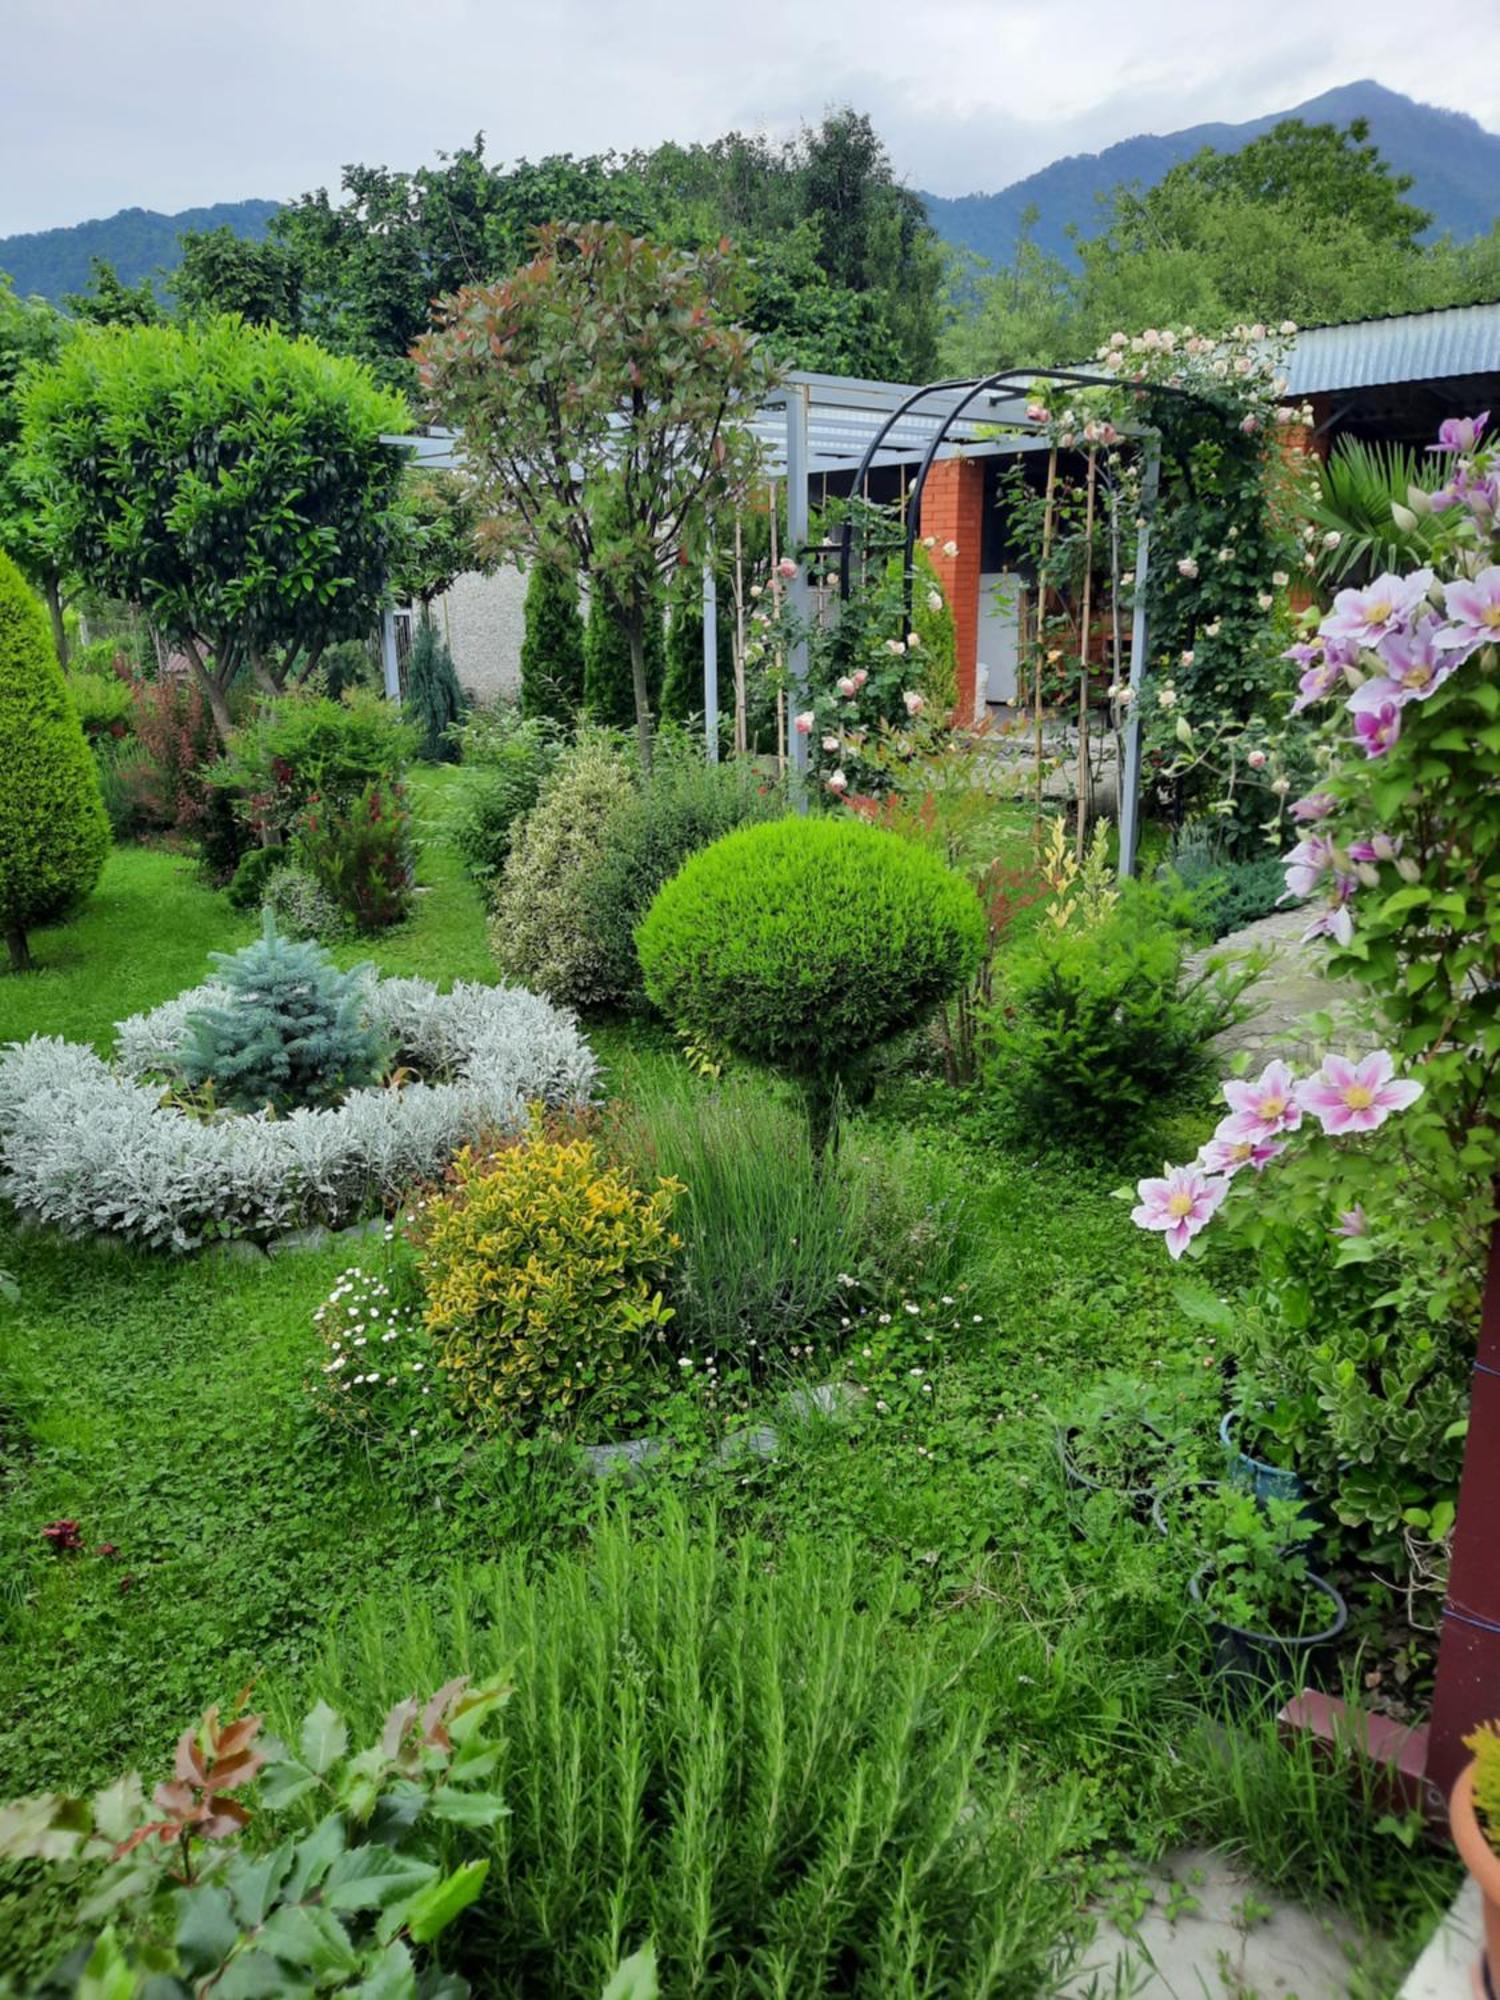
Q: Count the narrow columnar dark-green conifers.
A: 3